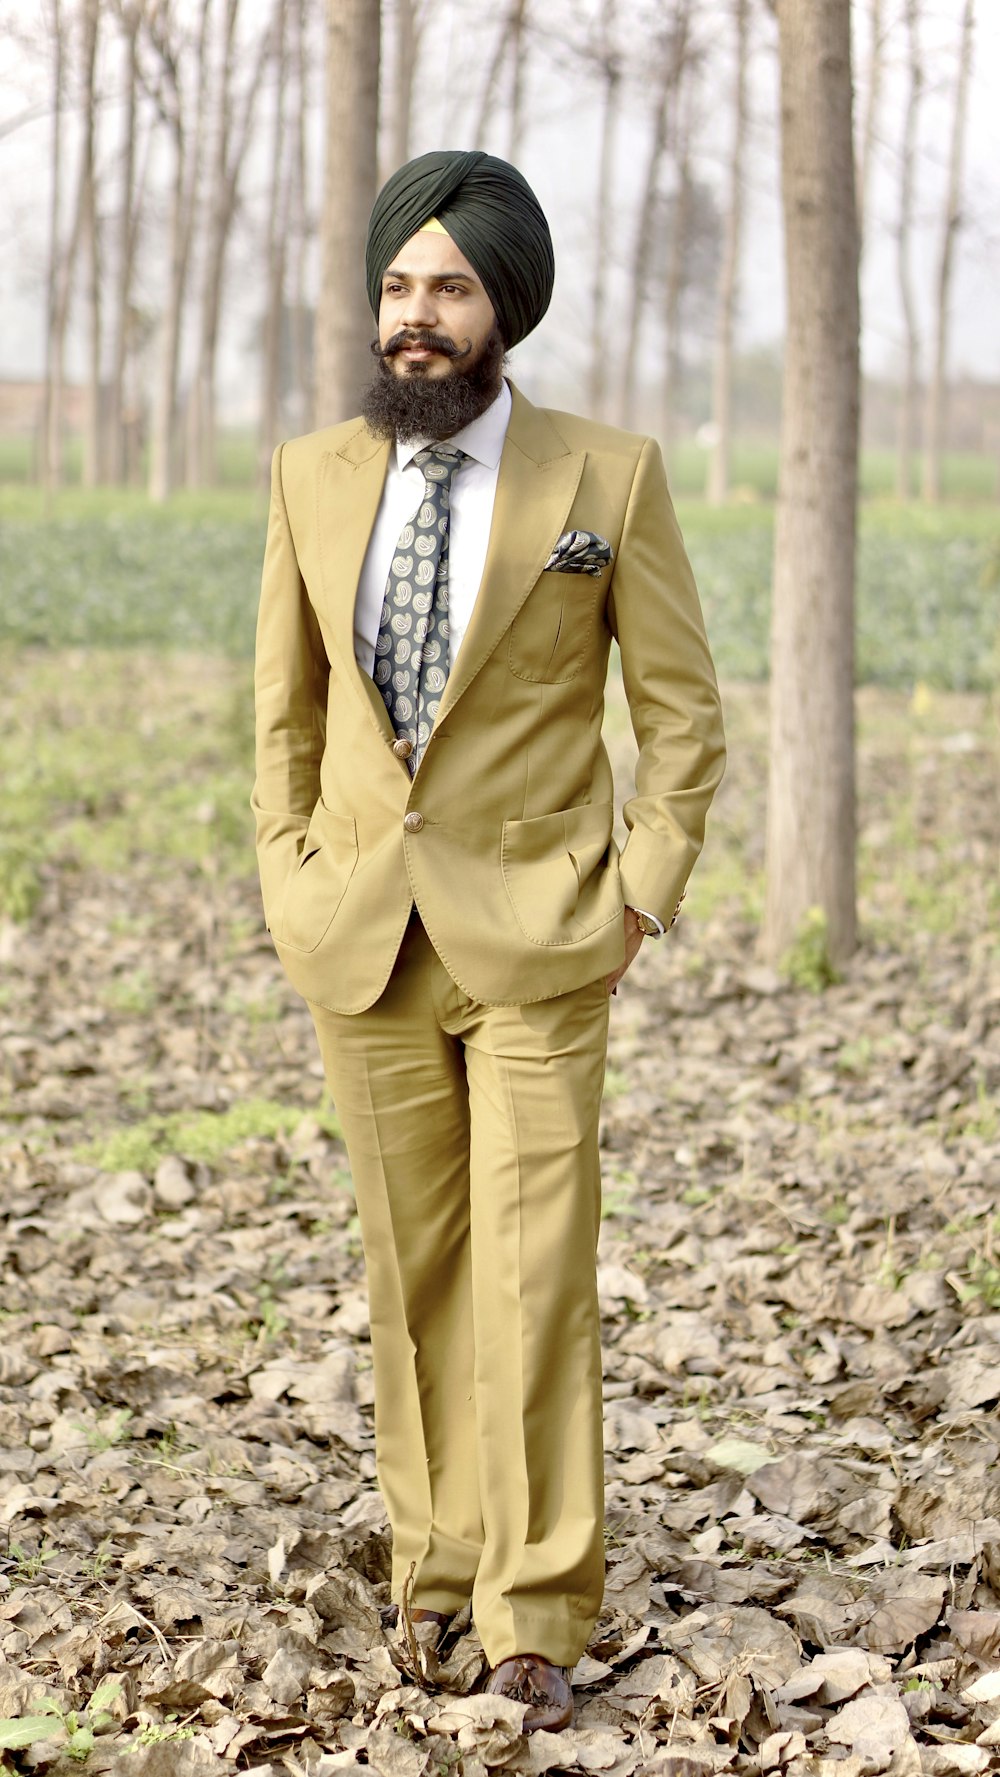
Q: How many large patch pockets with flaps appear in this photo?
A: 2